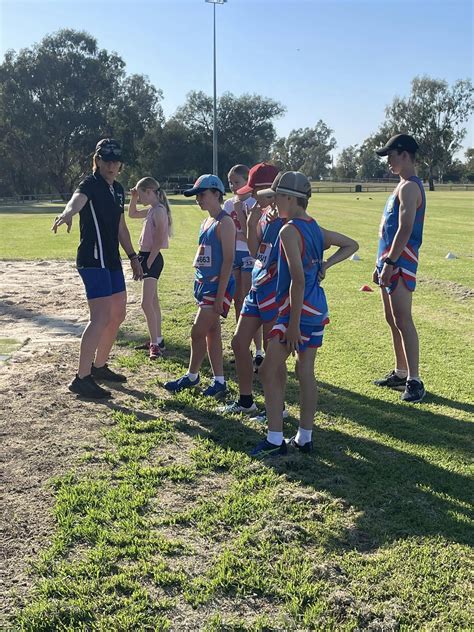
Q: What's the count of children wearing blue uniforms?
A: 4